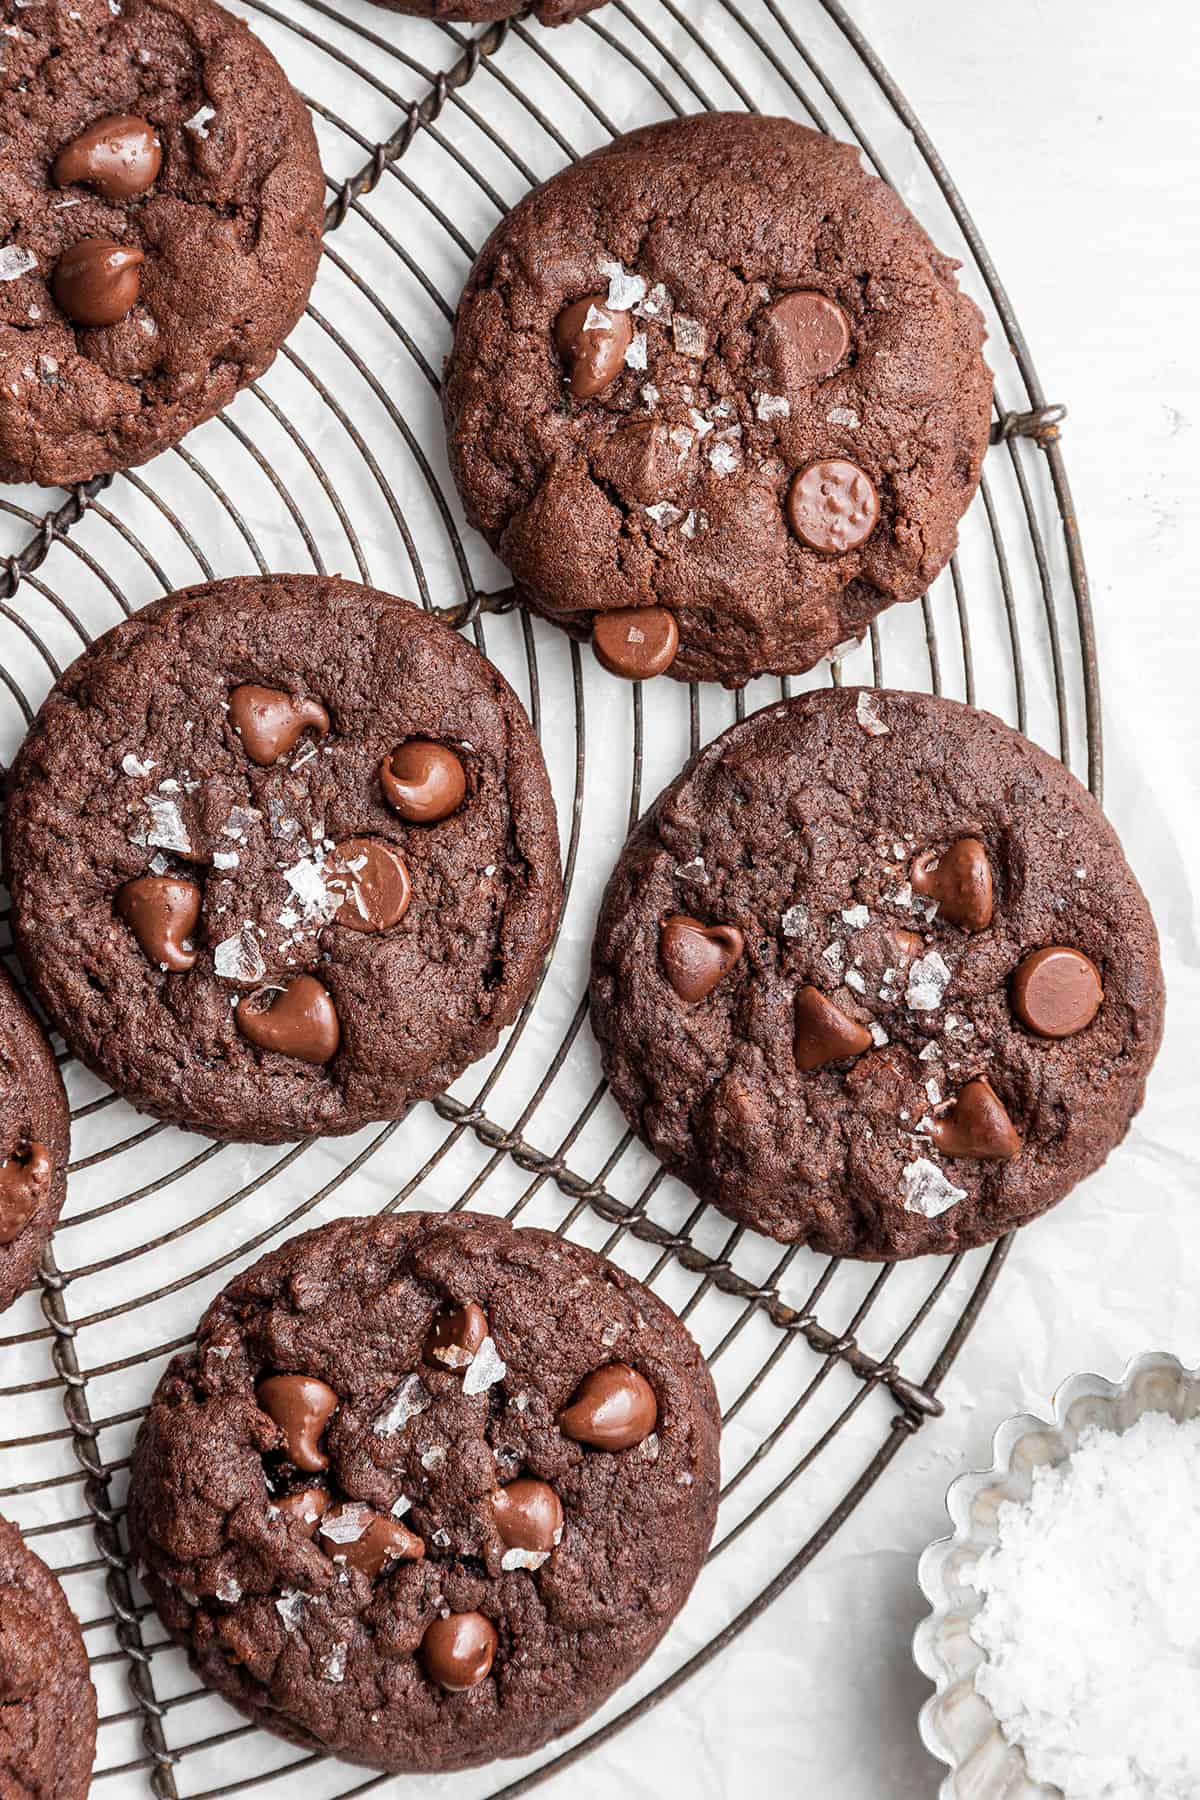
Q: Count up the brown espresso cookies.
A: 8